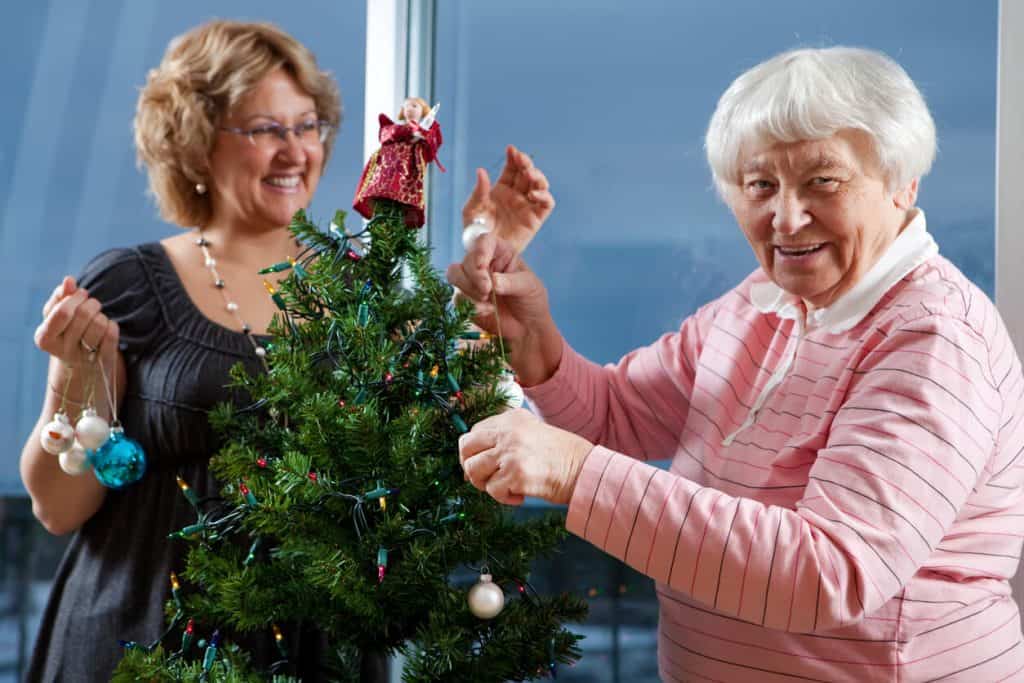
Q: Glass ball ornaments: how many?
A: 7